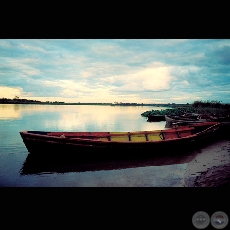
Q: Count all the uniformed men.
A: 0